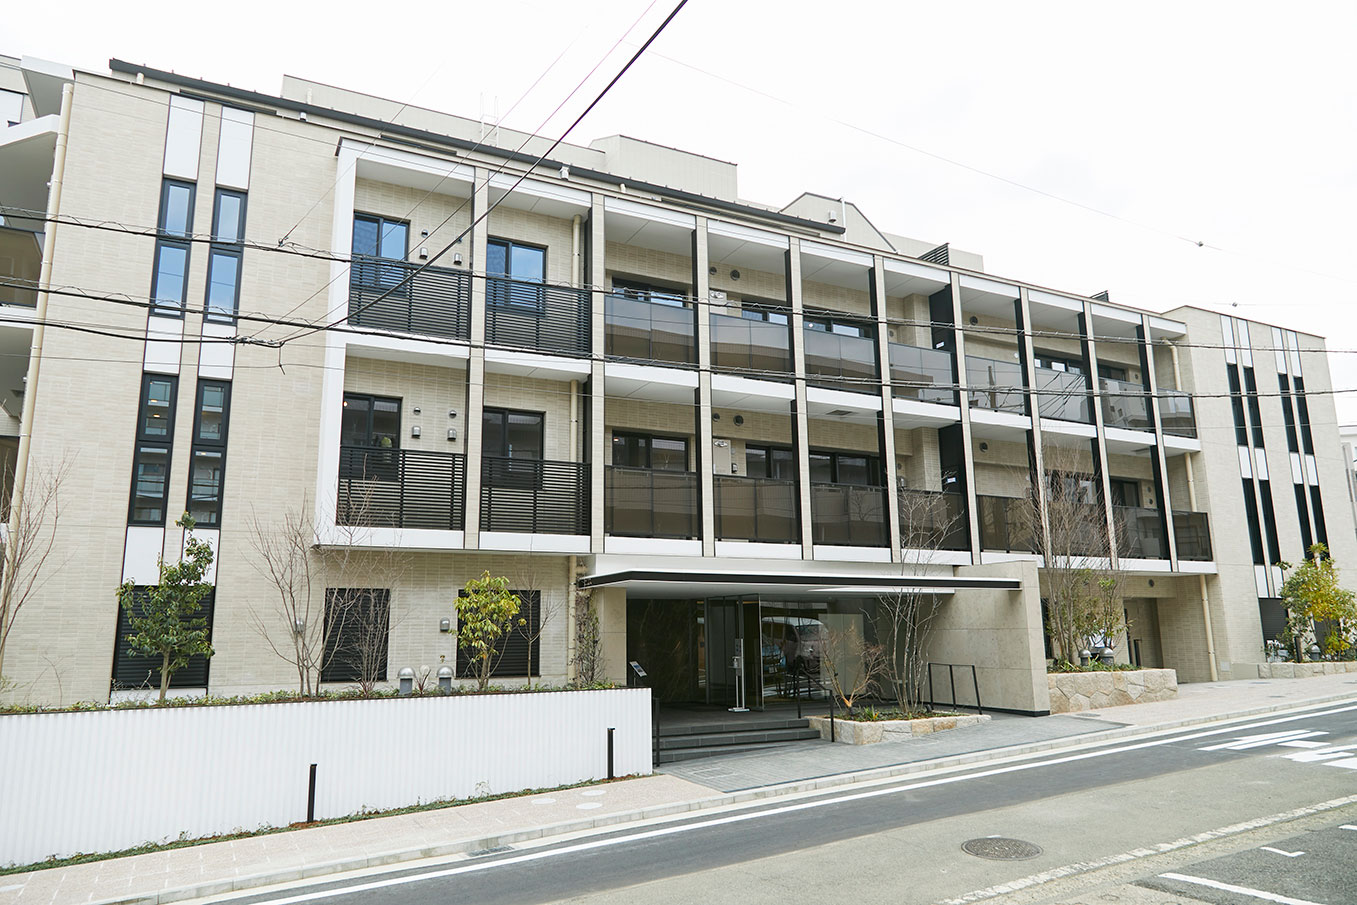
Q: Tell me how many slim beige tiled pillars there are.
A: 9